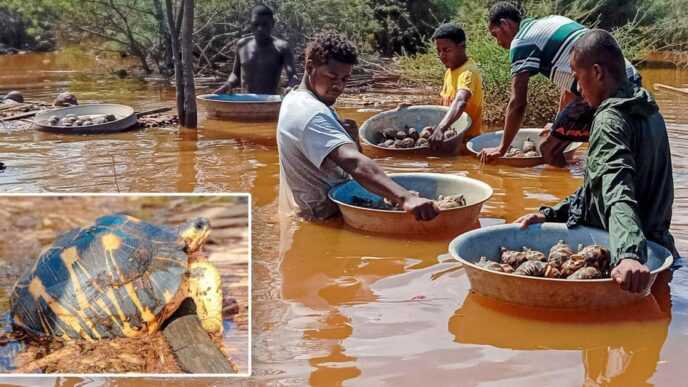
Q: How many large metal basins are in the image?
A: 6